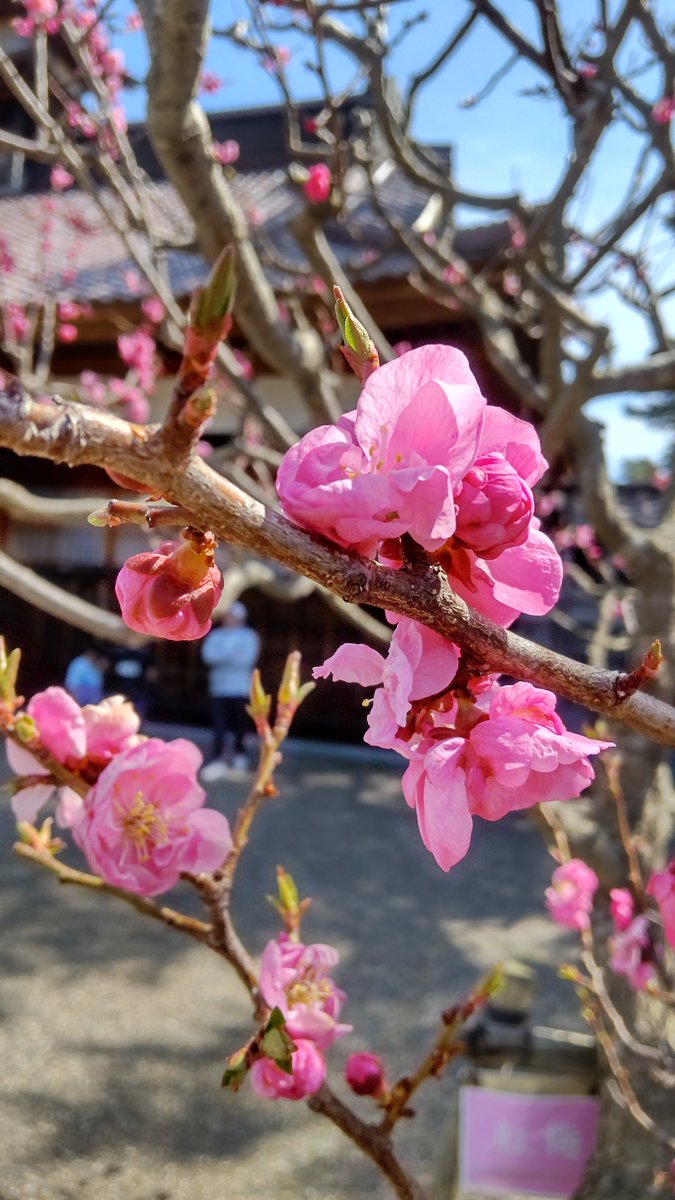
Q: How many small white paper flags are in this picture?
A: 0